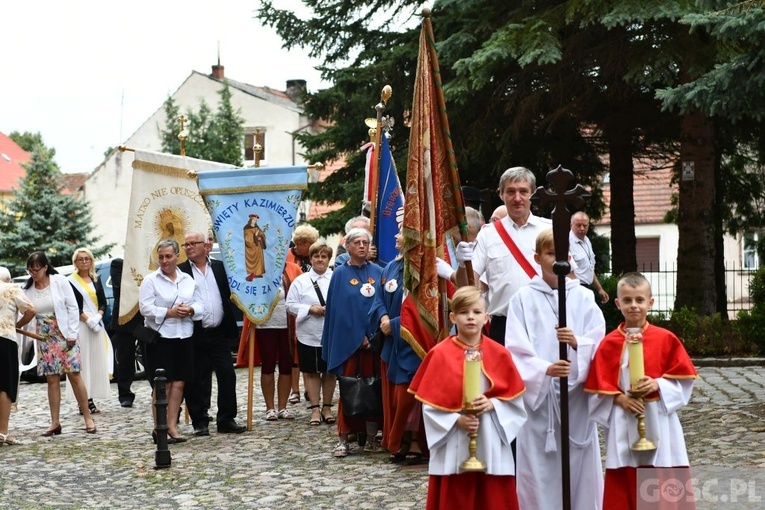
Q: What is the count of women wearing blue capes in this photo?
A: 2